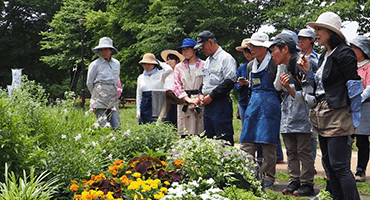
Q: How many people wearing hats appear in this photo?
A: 12